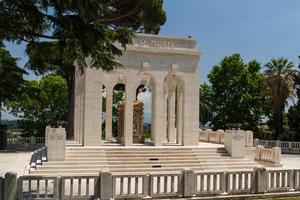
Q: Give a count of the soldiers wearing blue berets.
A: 0